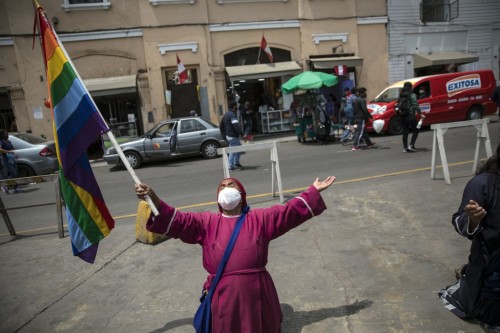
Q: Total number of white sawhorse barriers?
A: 2